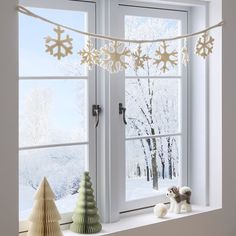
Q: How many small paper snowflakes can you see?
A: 7